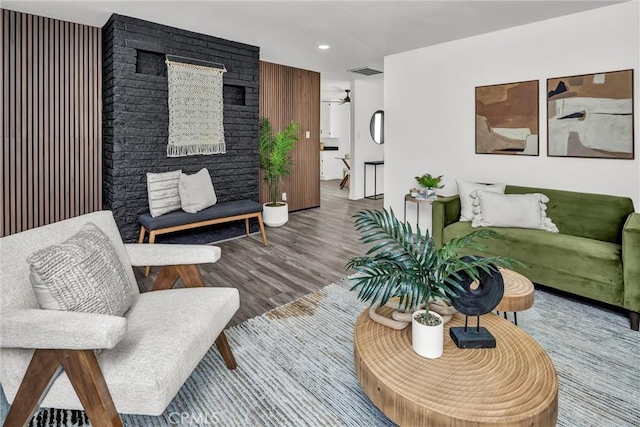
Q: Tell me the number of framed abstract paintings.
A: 2